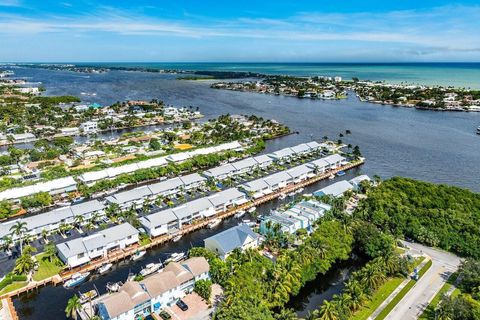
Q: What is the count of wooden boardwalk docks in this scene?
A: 1